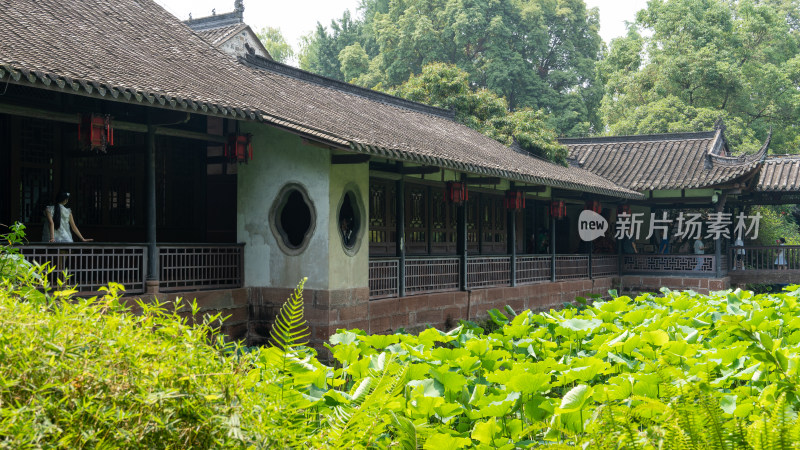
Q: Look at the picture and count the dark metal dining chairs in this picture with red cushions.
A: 0